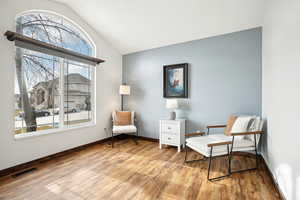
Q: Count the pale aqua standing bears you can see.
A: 0